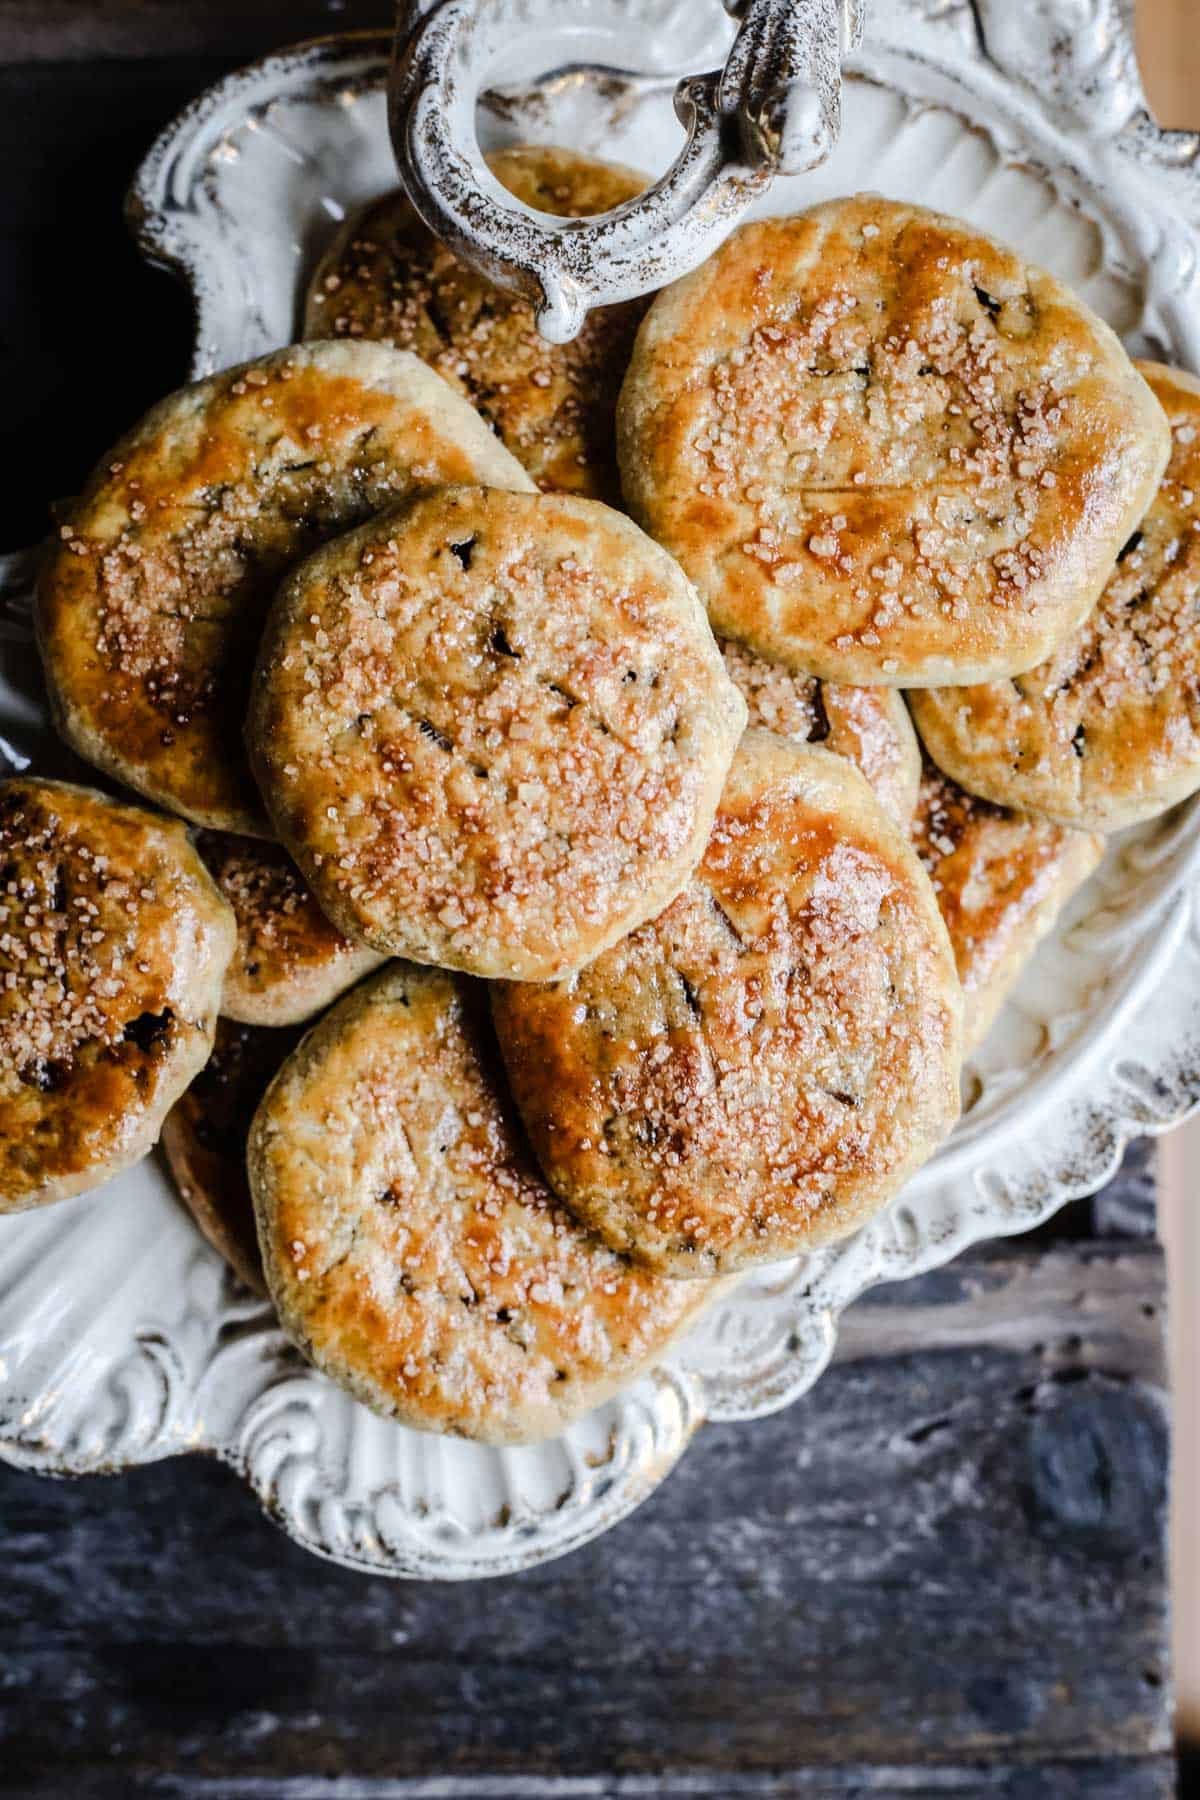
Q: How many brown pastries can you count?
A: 12